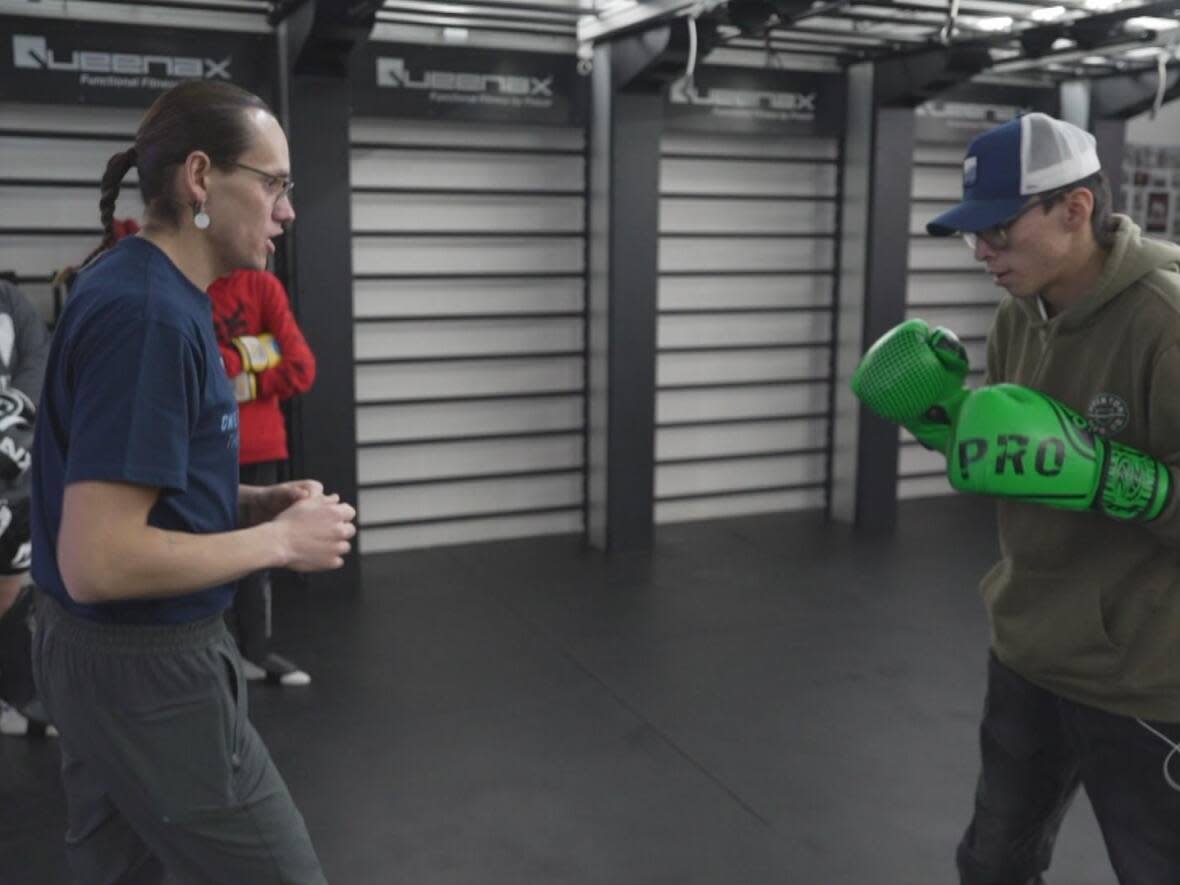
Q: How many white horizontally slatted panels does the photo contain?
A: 4